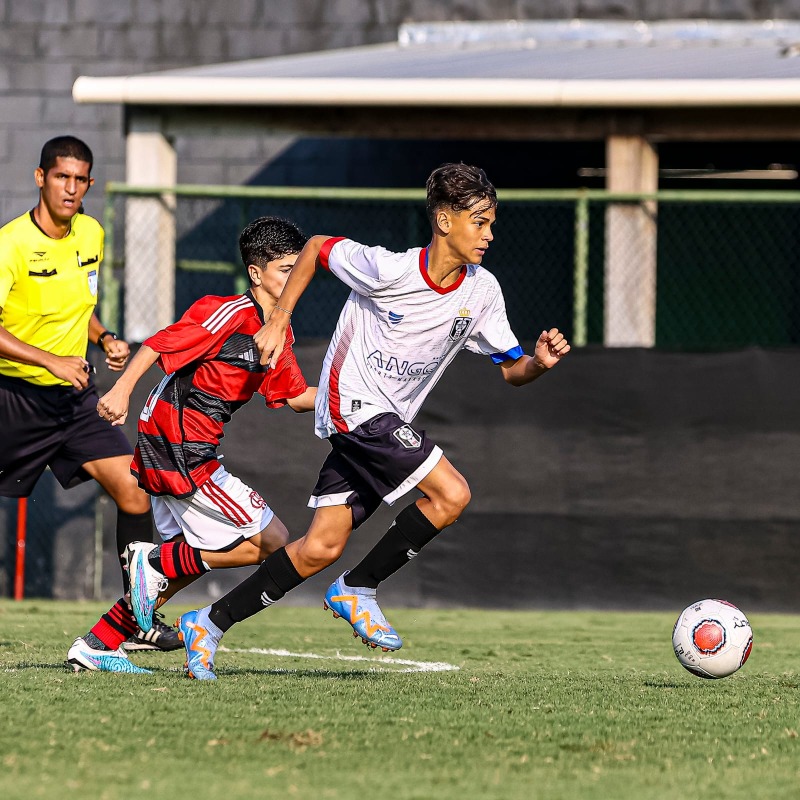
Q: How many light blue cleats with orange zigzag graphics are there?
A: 2